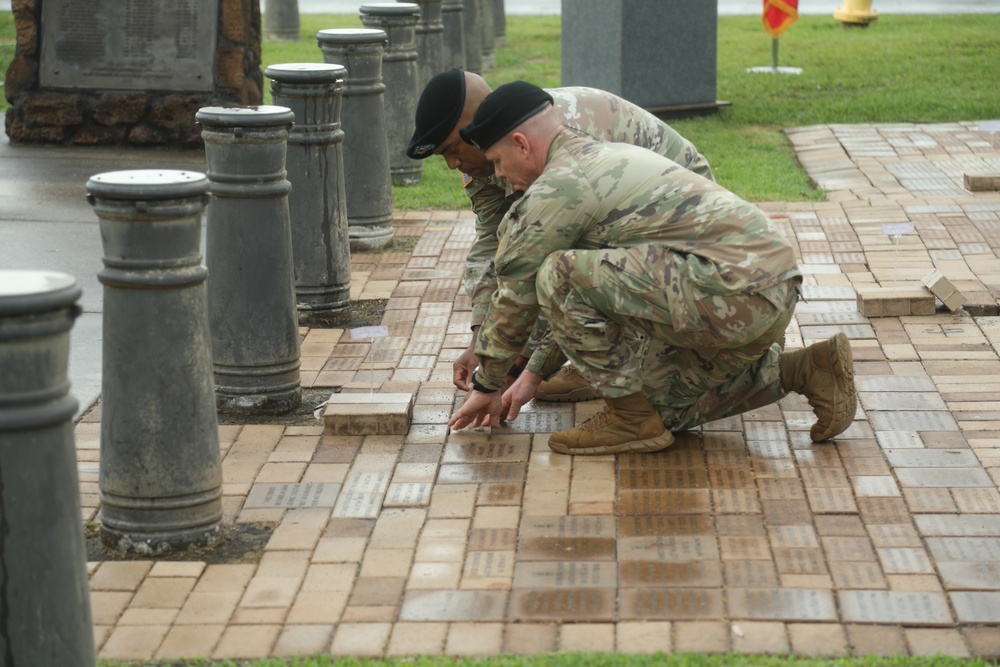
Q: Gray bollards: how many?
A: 12